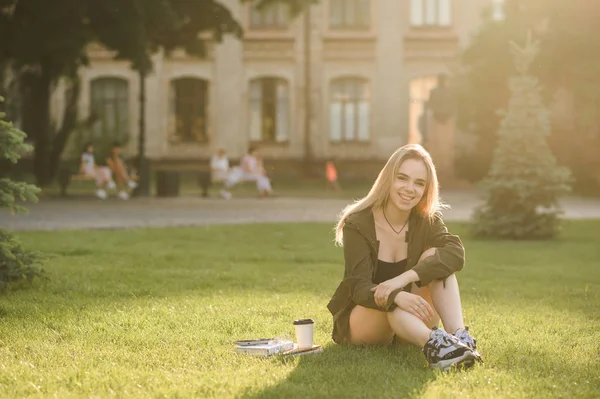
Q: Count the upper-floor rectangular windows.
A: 3